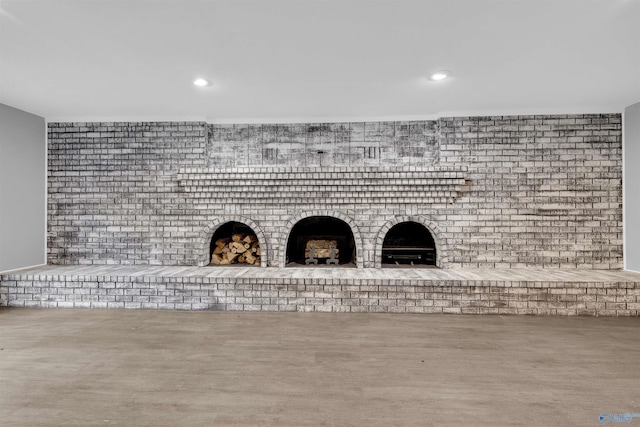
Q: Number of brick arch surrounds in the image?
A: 3